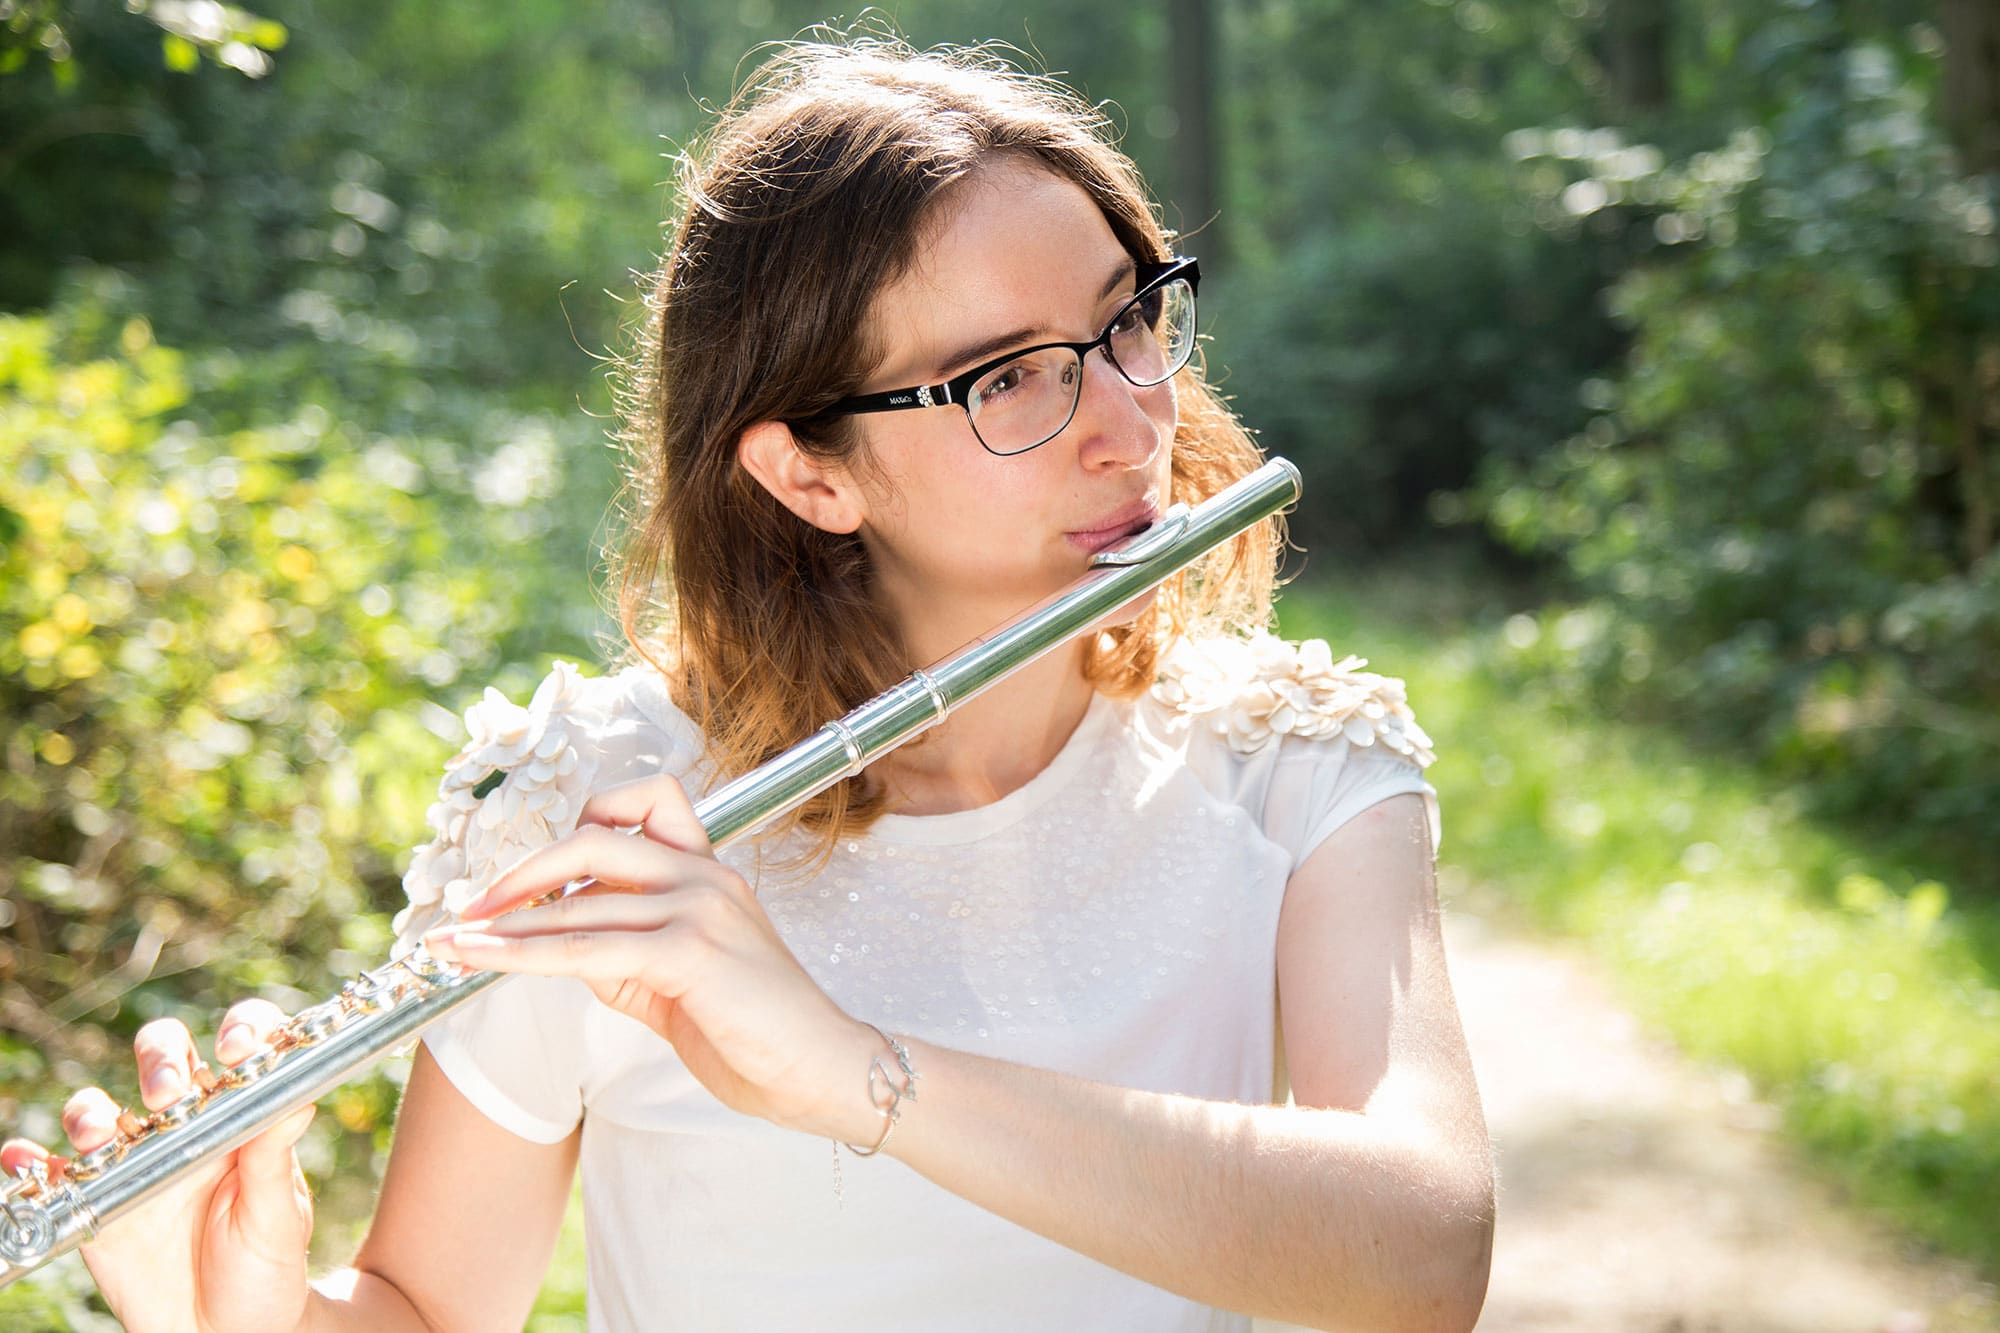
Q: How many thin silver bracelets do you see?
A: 1